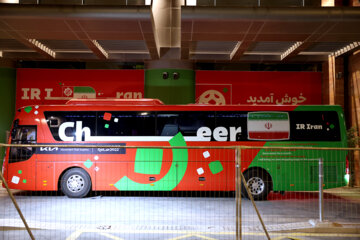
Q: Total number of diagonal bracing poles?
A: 2